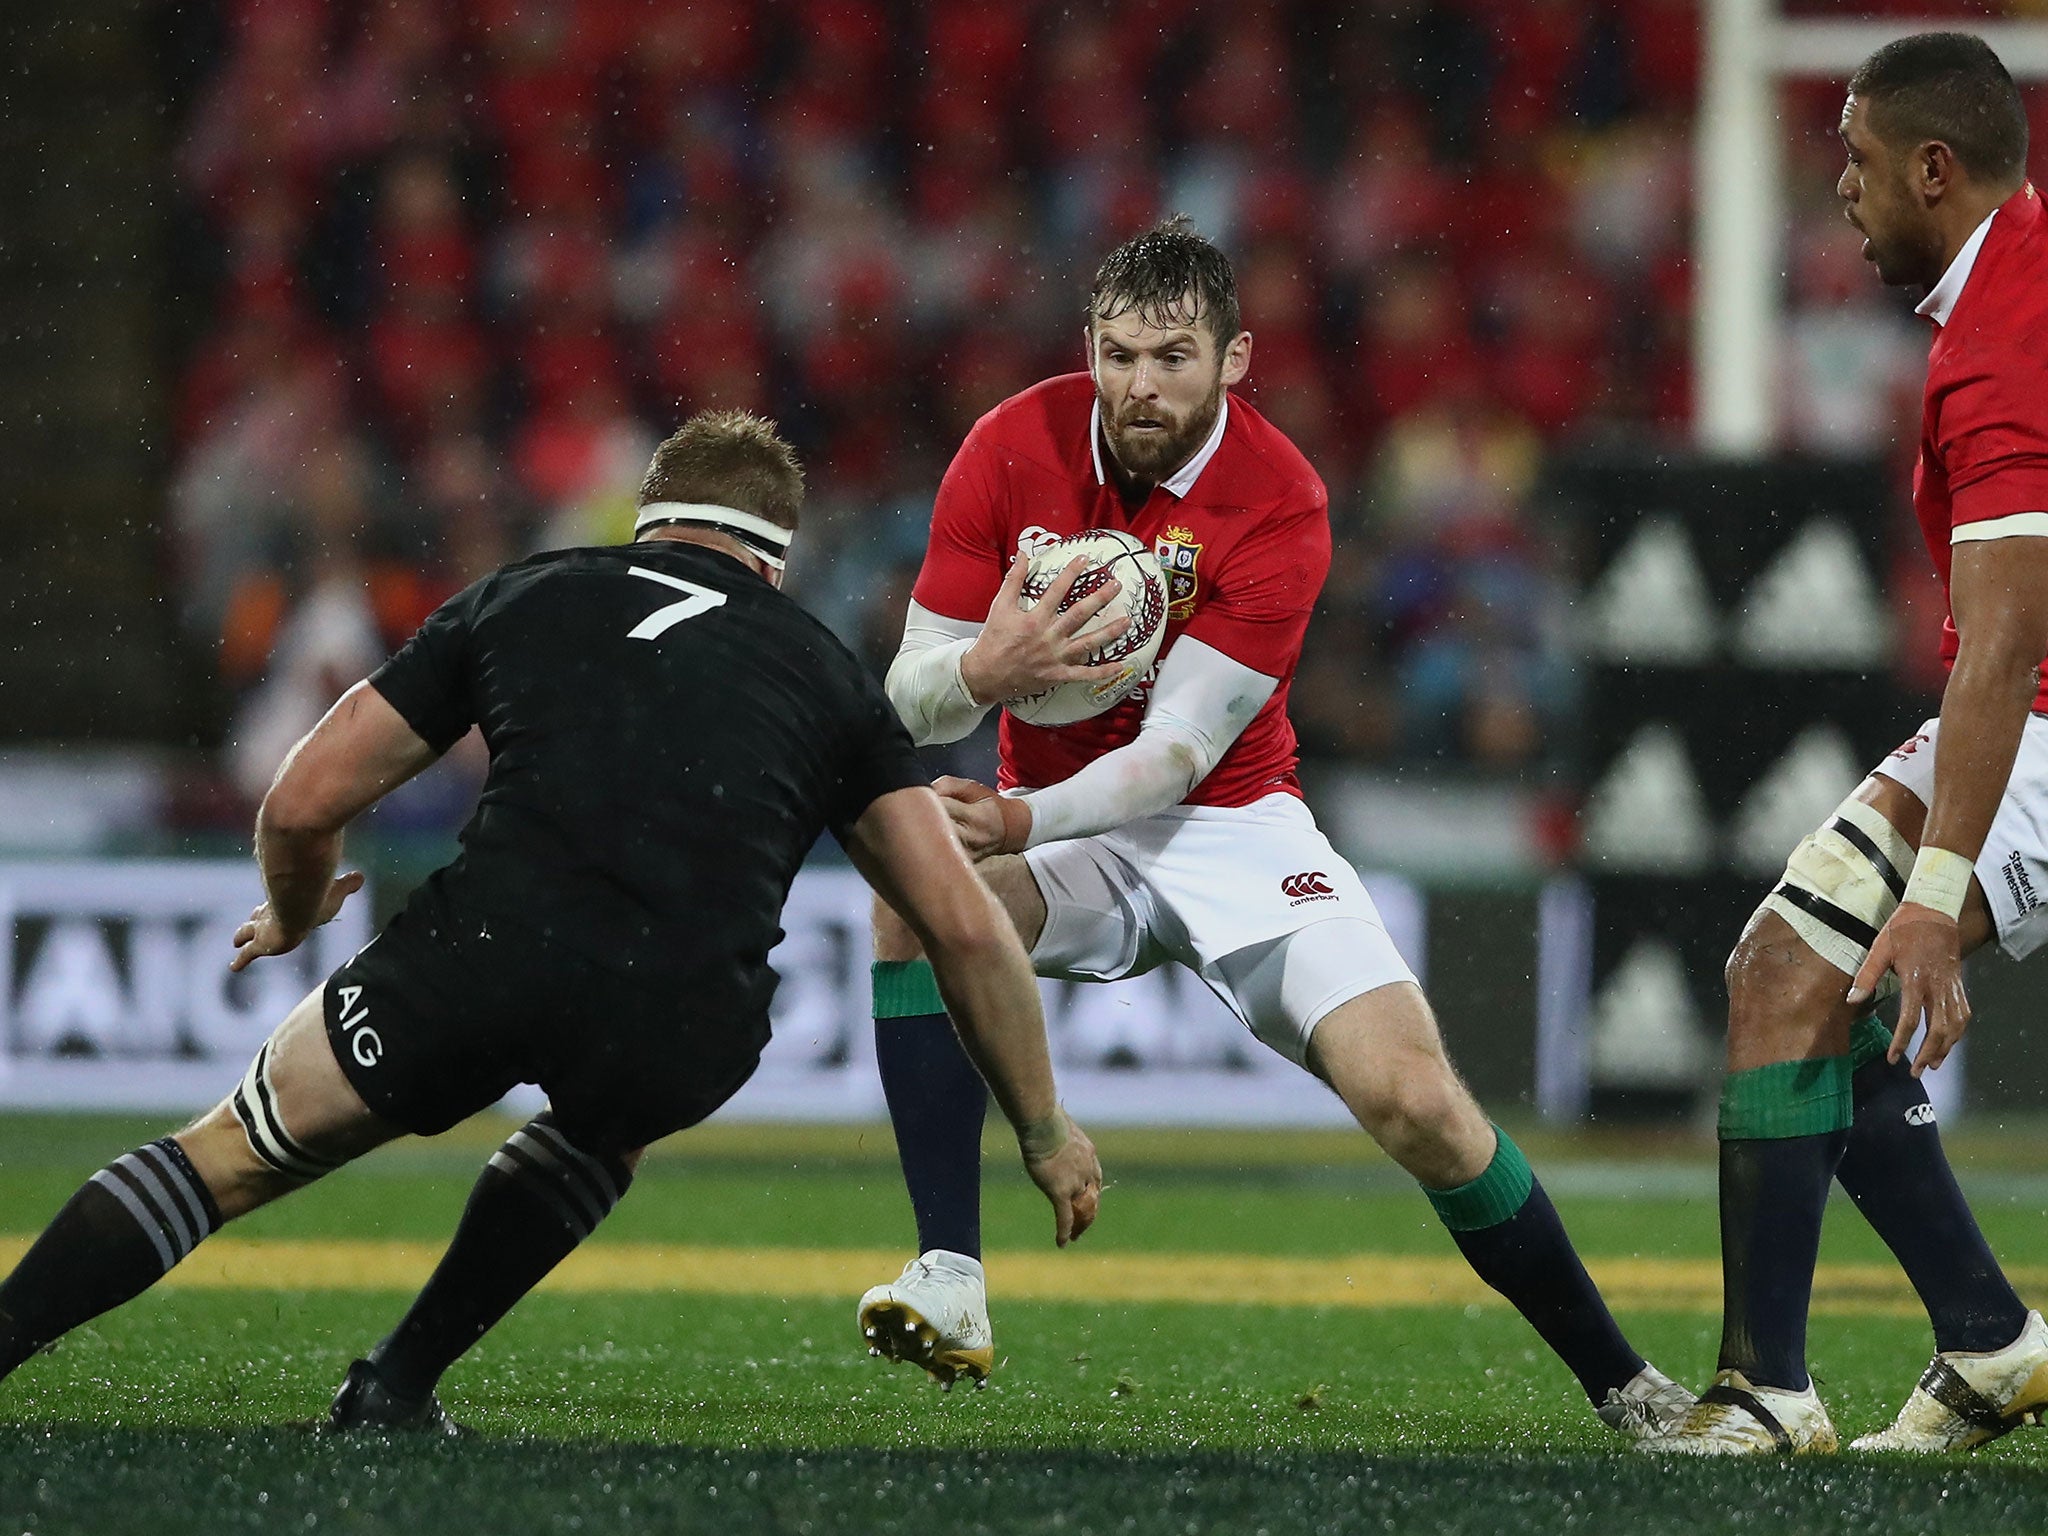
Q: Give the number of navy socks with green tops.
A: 4